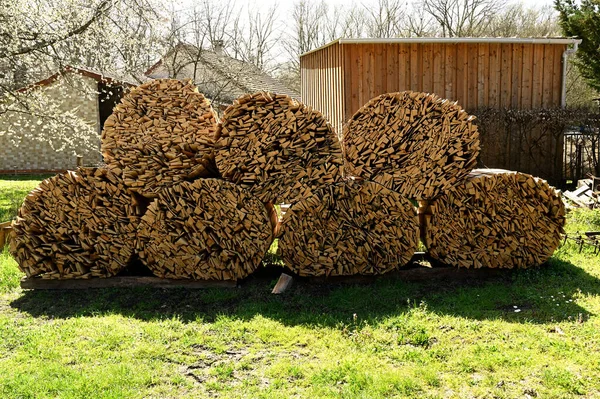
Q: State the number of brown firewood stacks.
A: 7